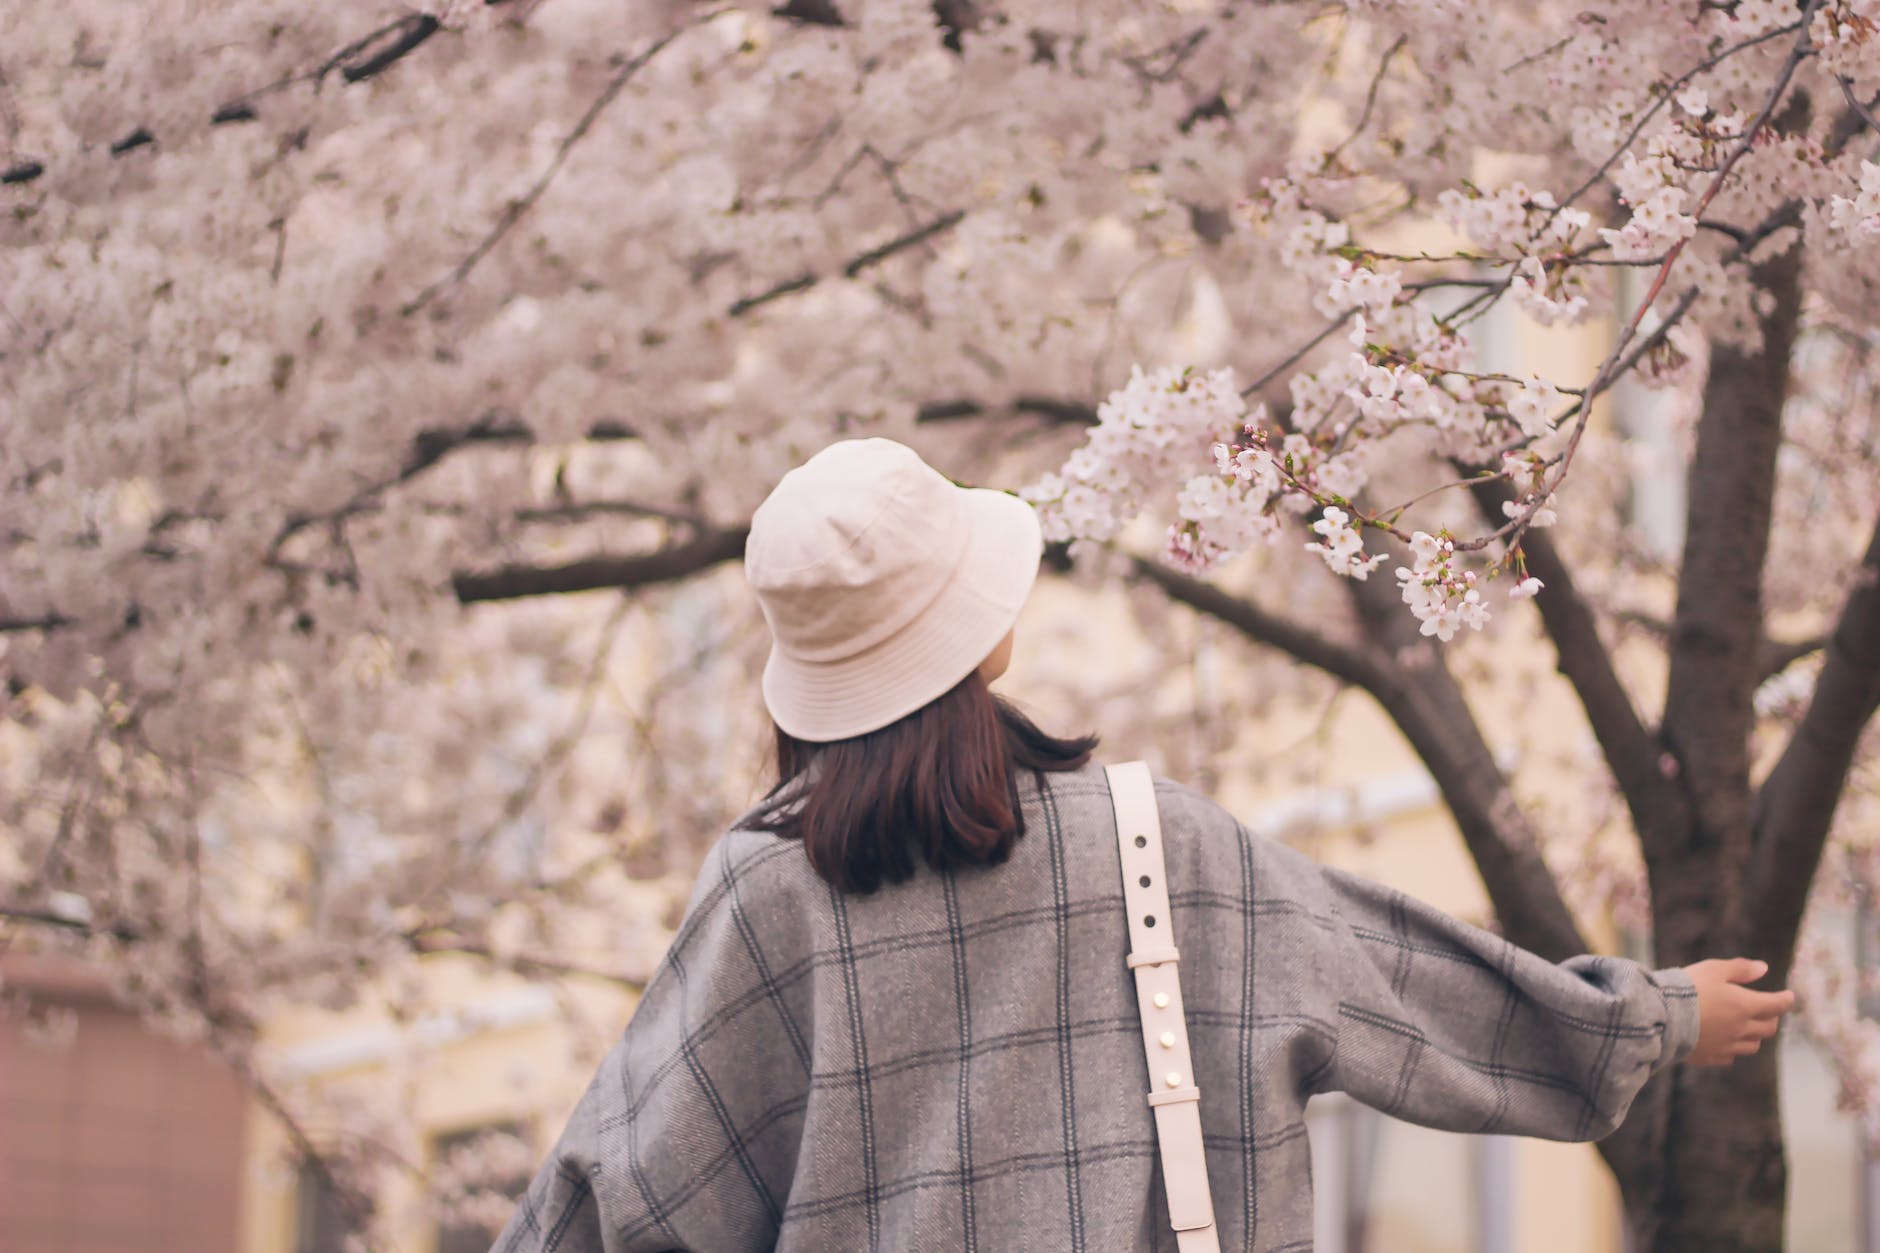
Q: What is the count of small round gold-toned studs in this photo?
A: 3